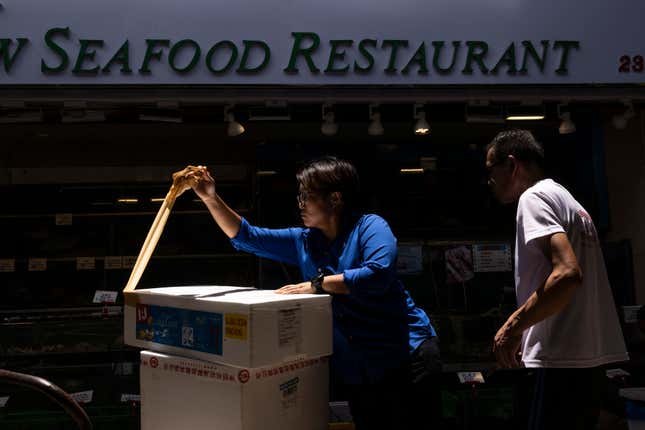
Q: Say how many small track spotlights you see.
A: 6